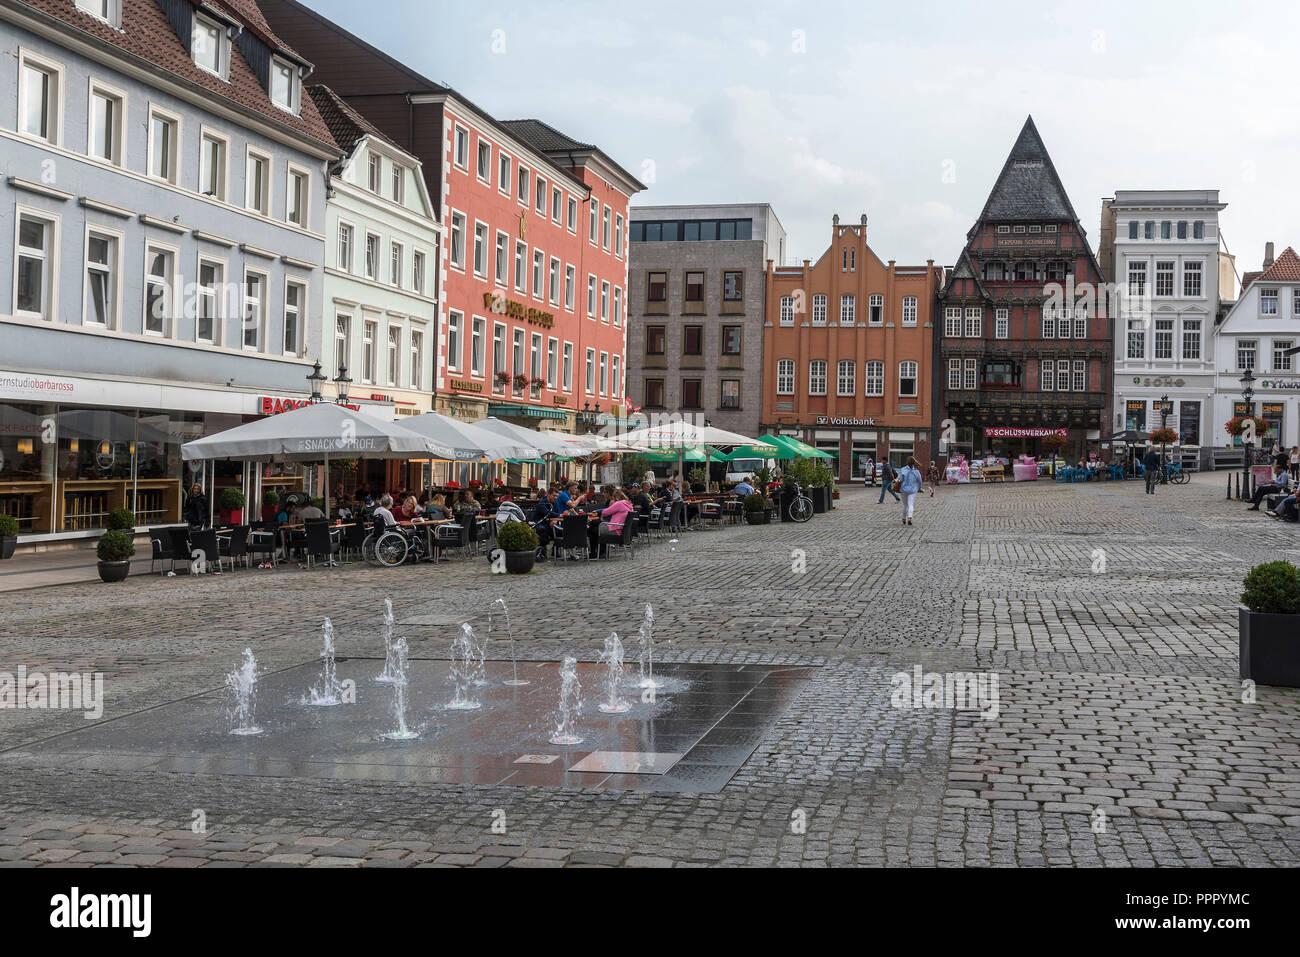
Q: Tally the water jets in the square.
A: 9